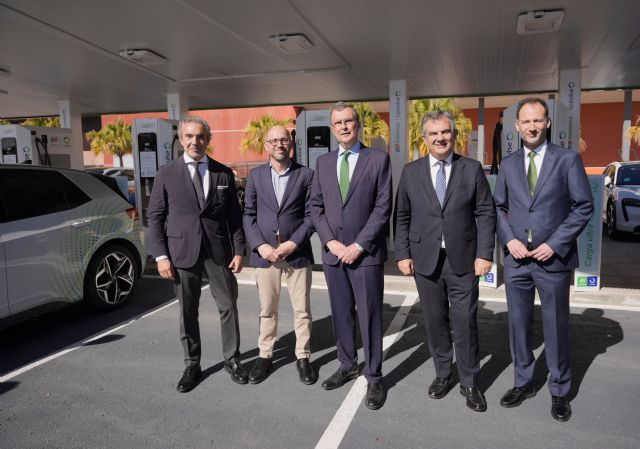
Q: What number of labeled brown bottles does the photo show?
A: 0